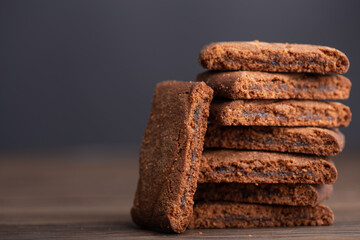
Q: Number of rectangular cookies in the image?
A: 8